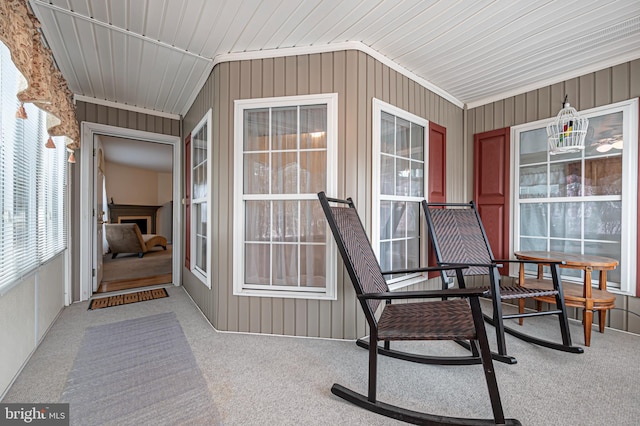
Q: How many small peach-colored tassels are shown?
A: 3